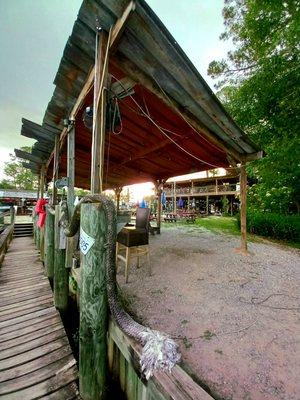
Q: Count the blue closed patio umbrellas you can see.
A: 3